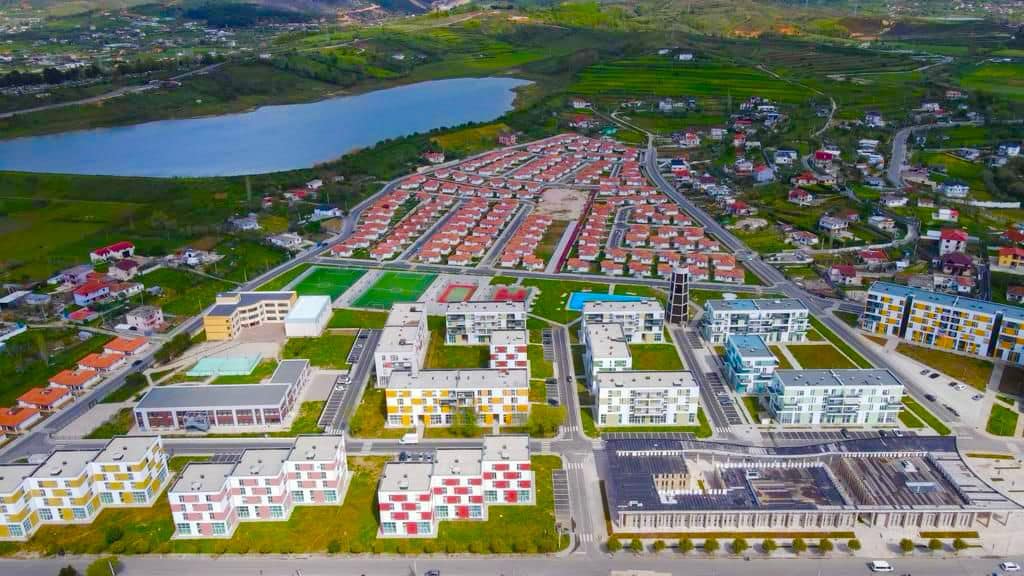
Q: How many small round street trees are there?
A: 13